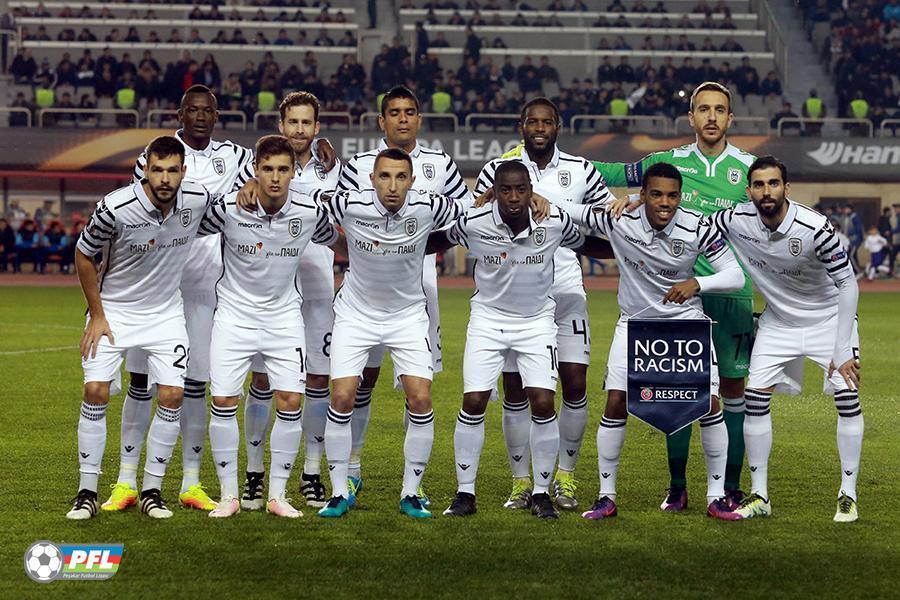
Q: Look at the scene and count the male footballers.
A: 11